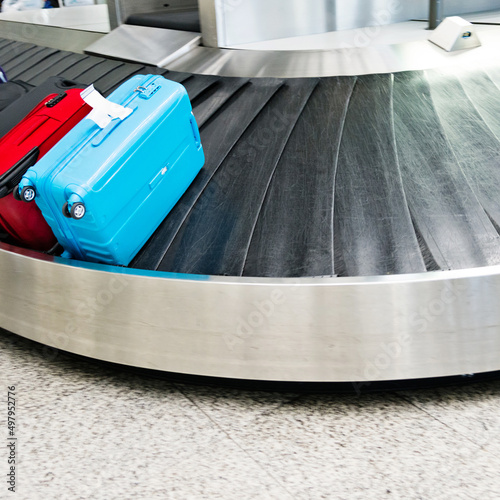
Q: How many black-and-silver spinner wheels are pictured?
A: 2